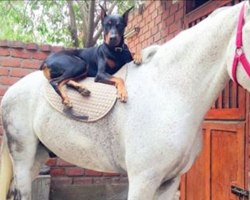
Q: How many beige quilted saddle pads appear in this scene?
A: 1